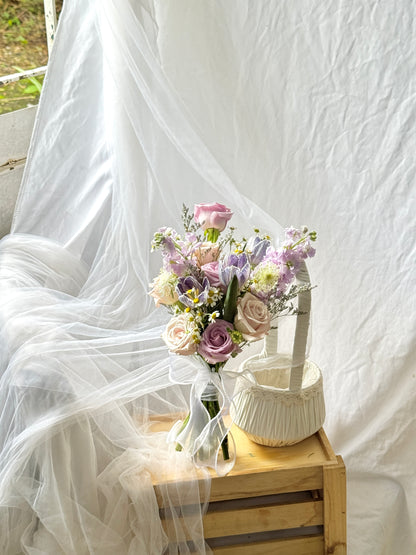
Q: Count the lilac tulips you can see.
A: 3